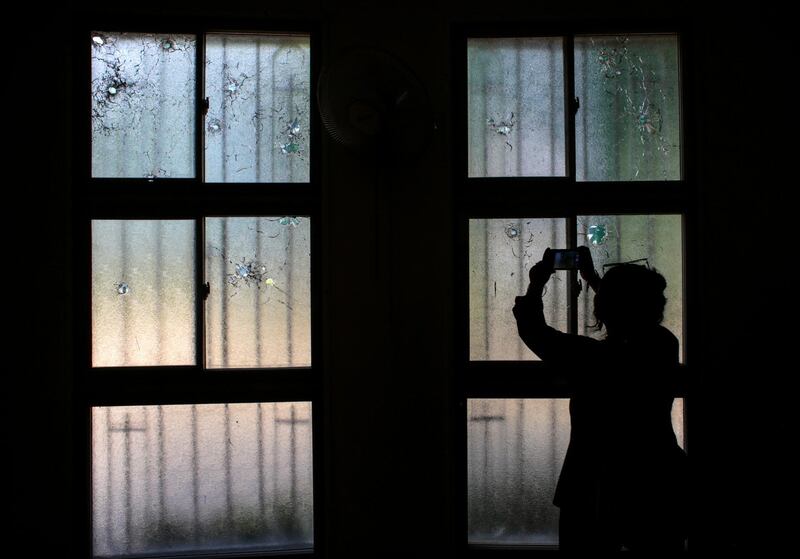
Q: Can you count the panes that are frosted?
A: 10